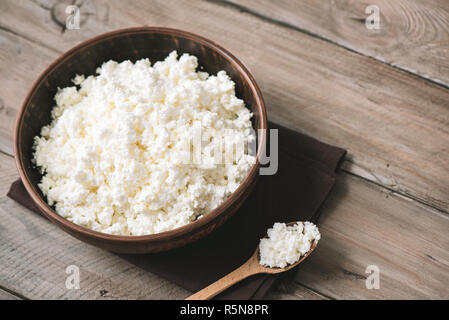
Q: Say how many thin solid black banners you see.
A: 1